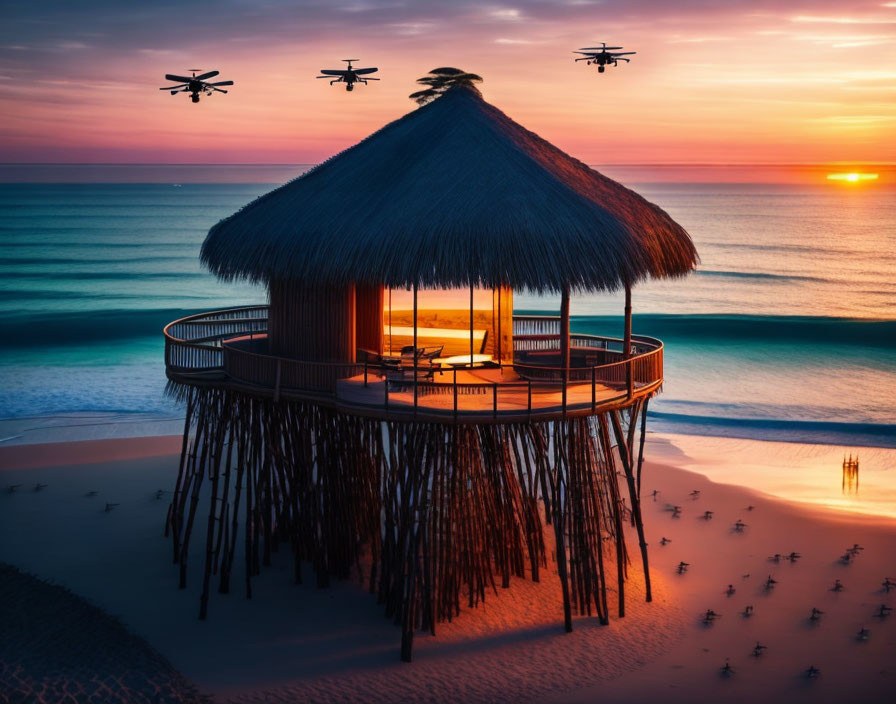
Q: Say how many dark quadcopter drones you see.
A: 3